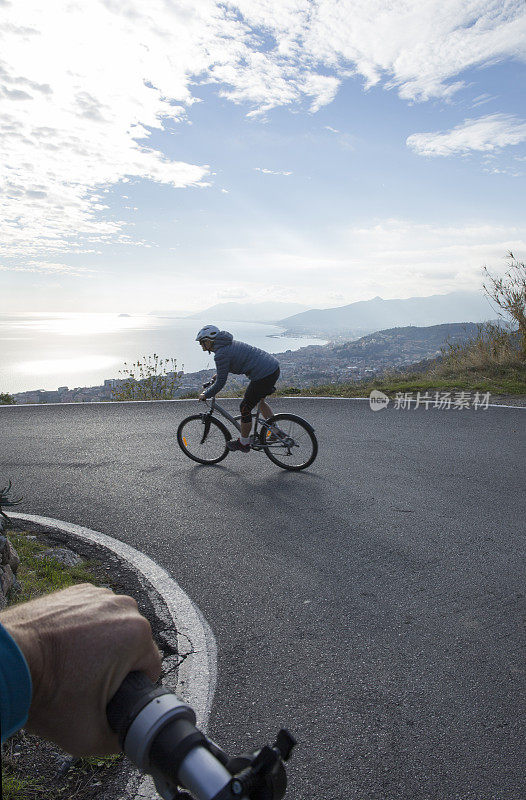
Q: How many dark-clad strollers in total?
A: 0